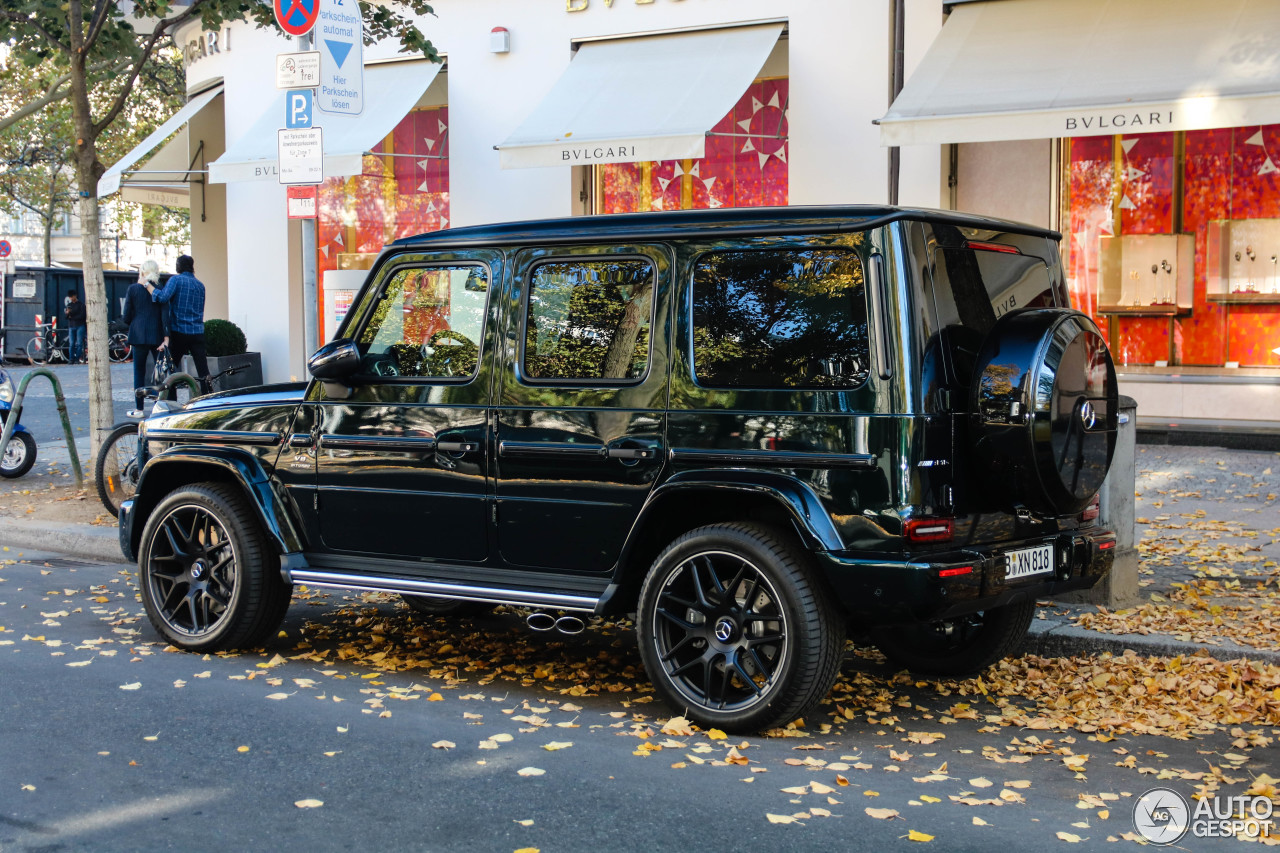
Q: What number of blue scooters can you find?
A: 1